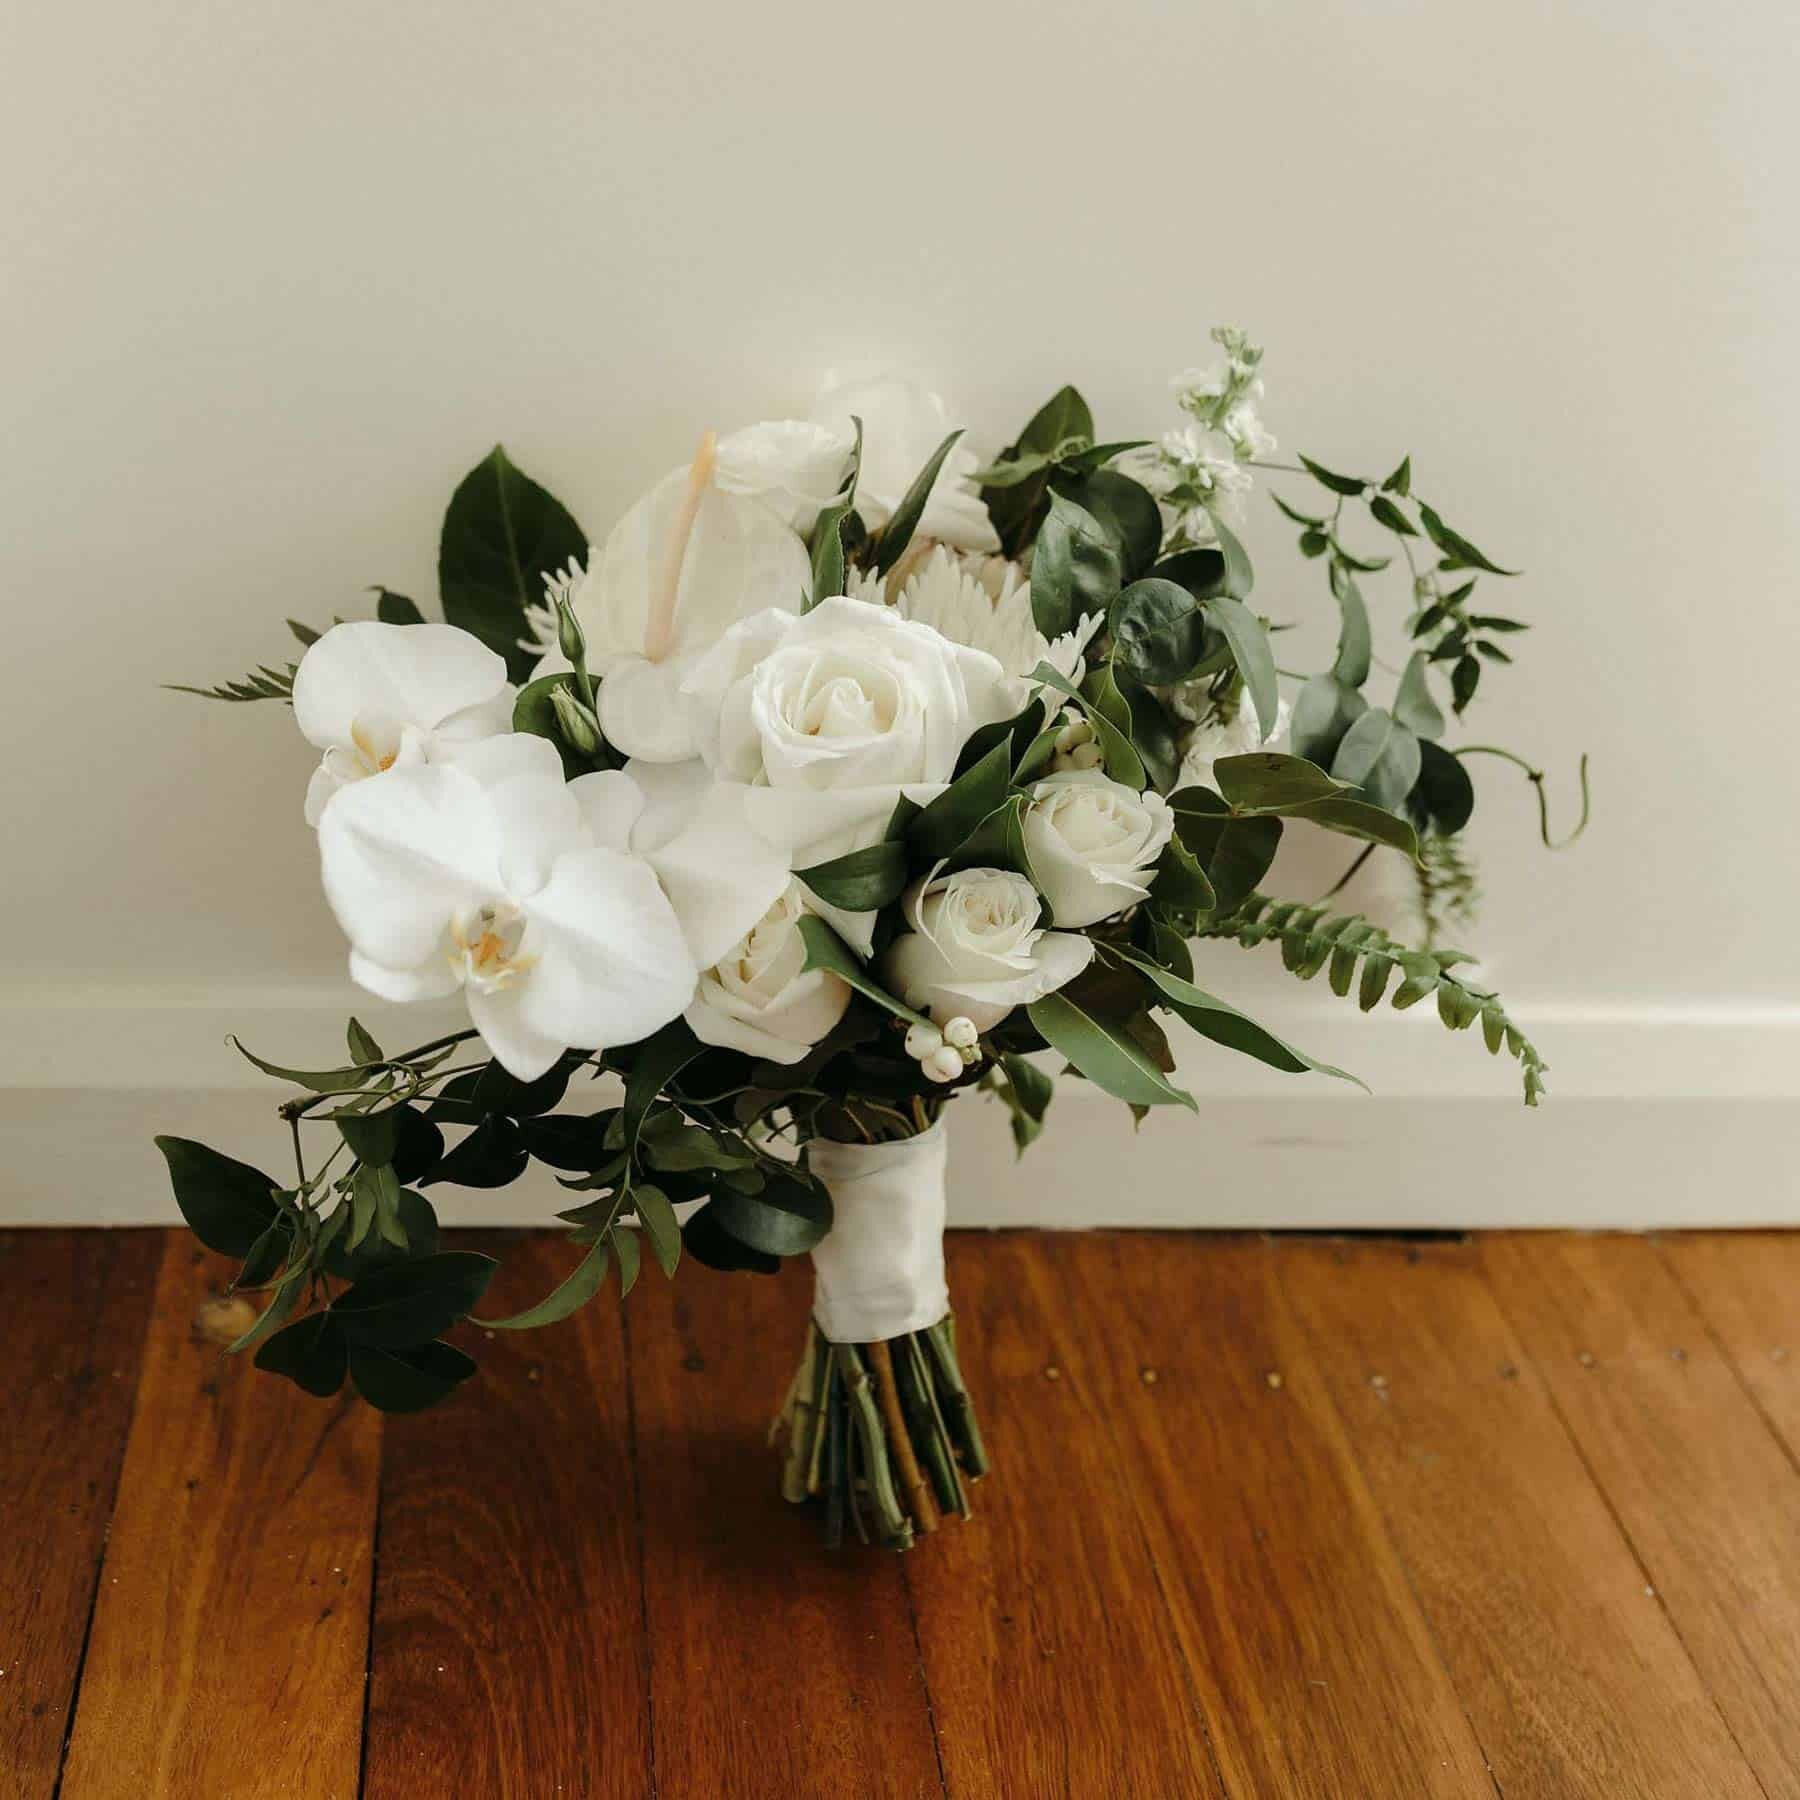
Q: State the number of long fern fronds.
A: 1